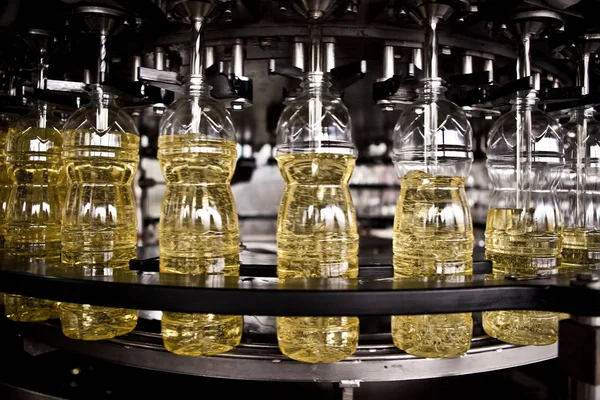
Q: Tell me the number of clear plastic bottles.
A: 8